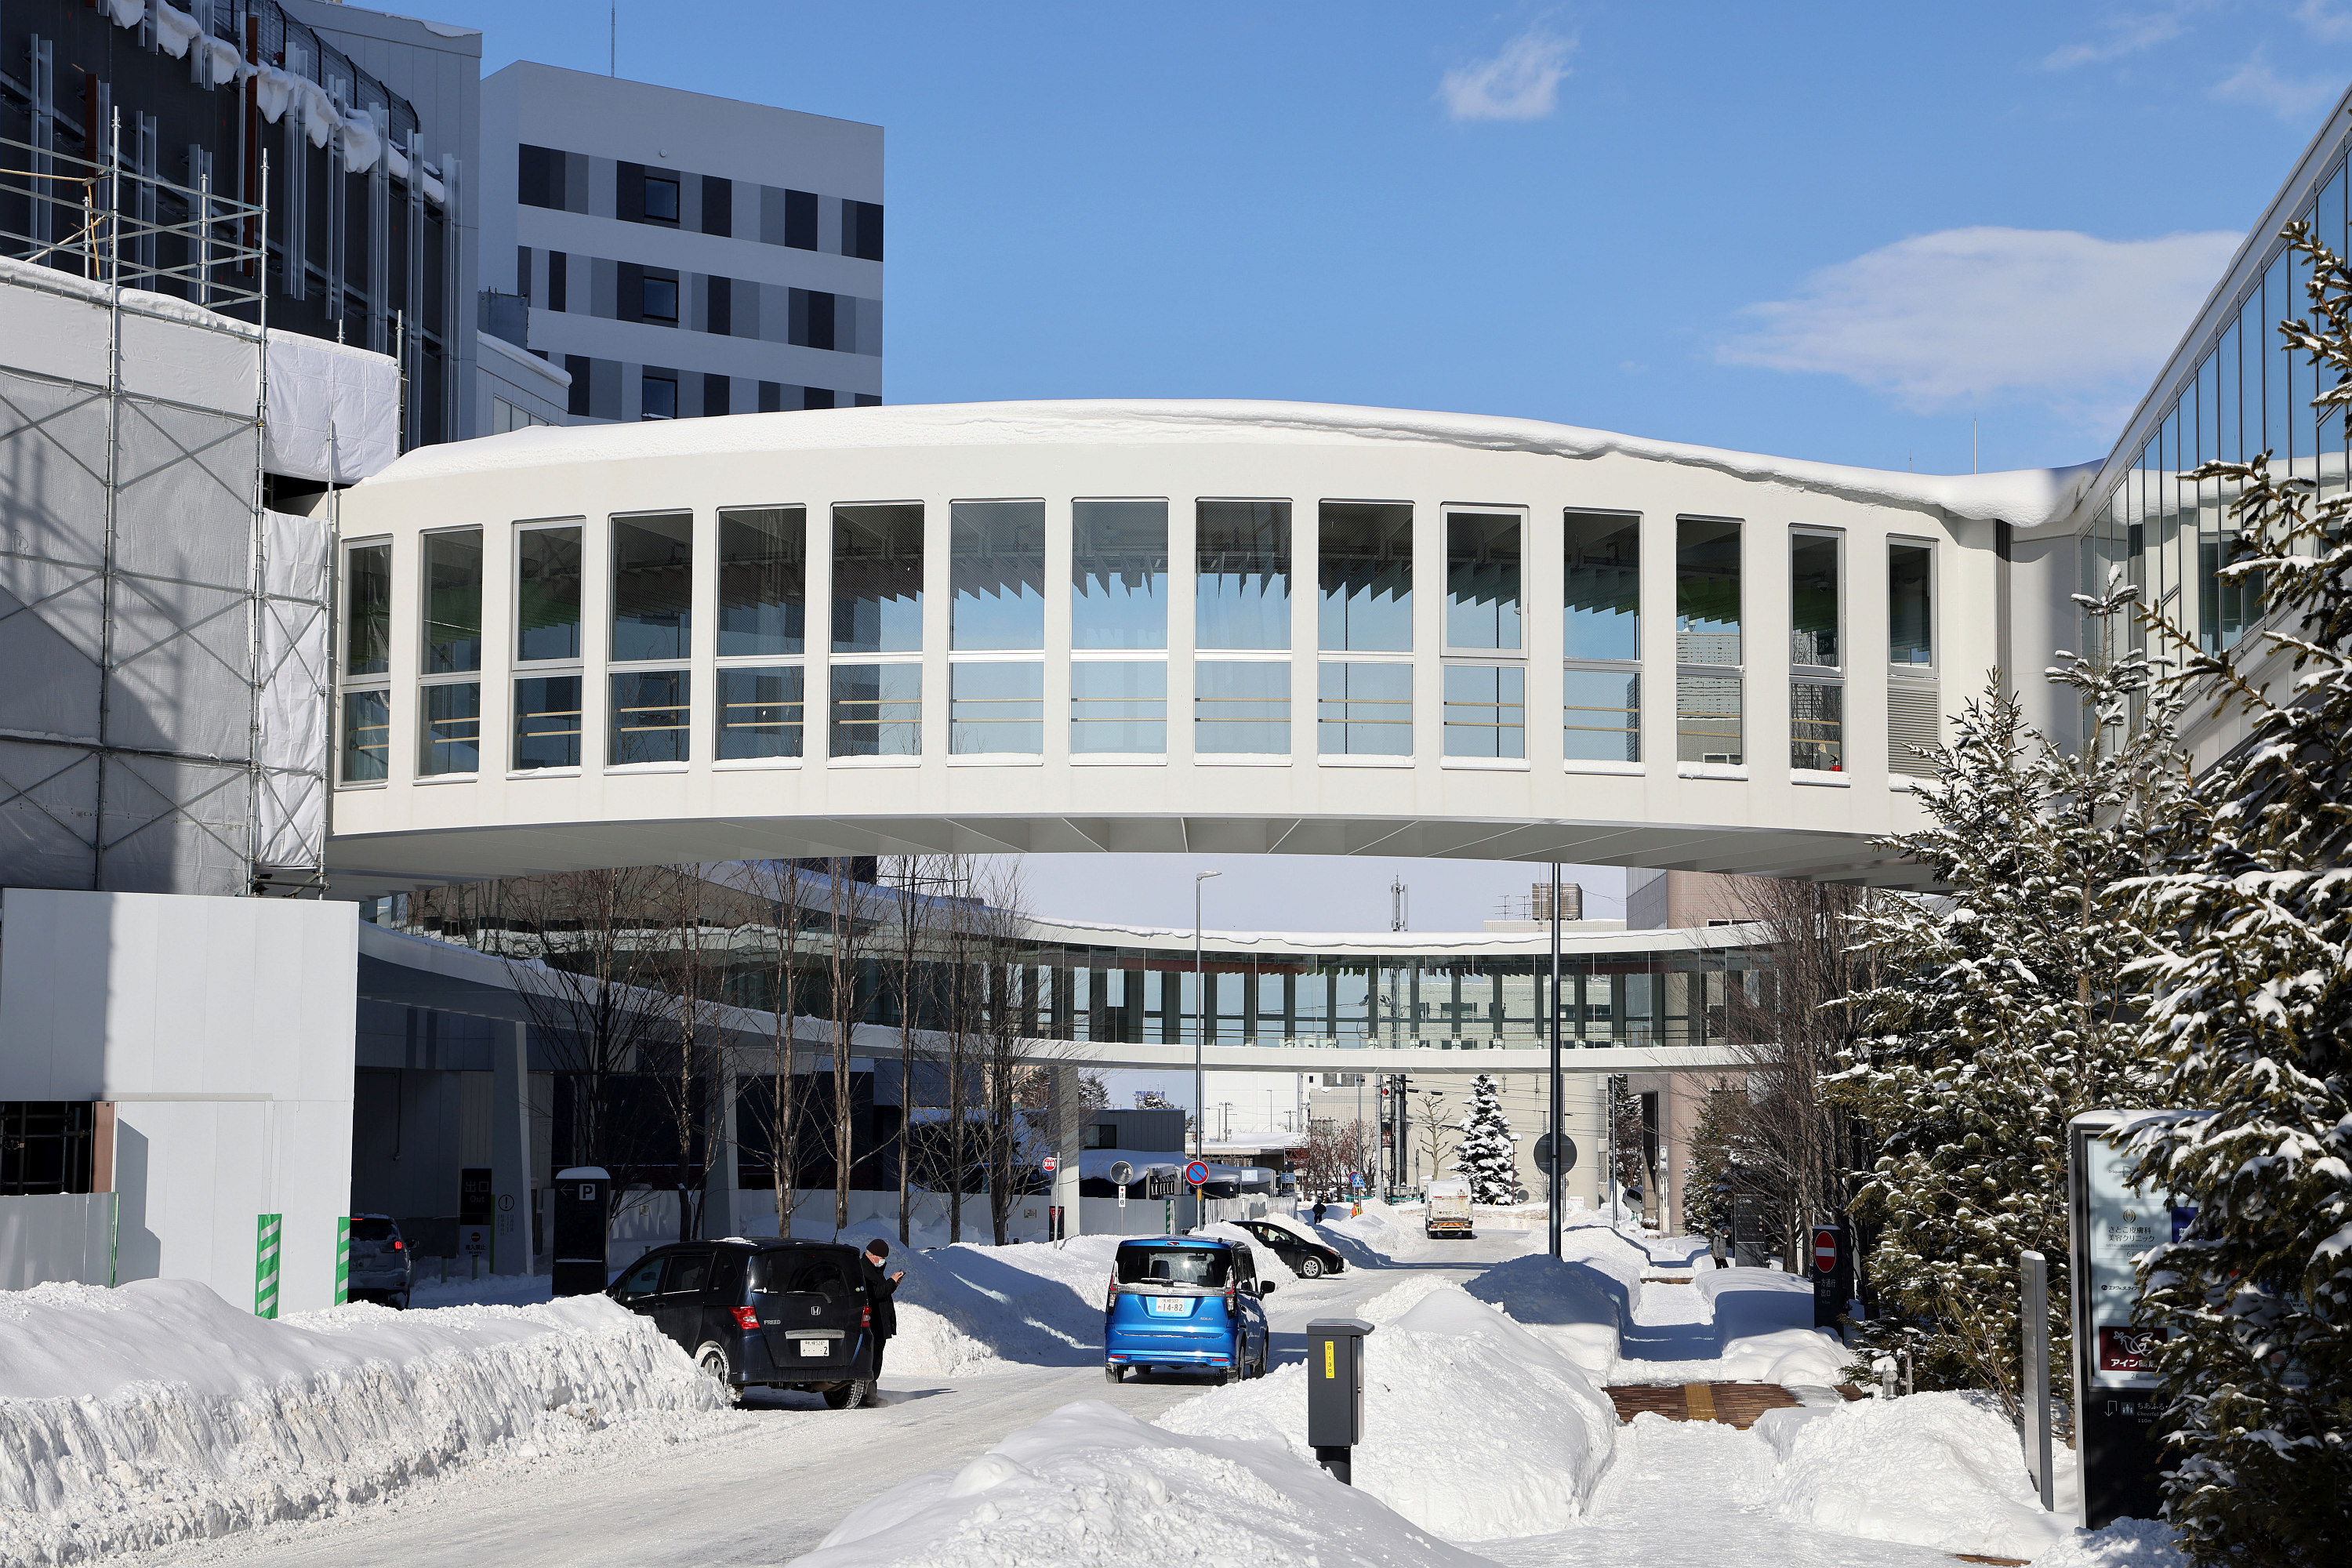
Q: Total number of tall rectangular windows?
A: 15